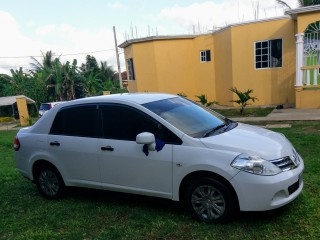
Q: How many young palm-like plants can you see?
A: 3